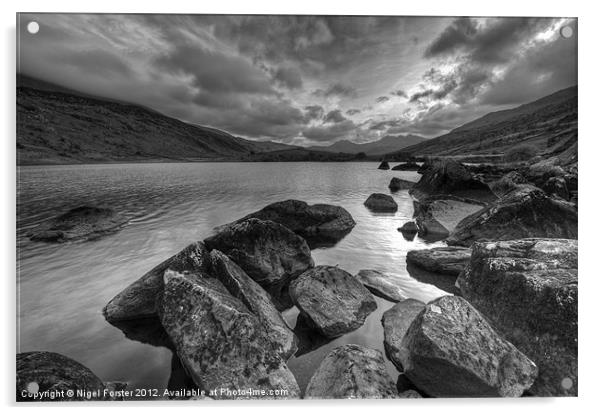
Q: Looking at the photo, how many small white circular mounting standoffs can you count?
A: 4